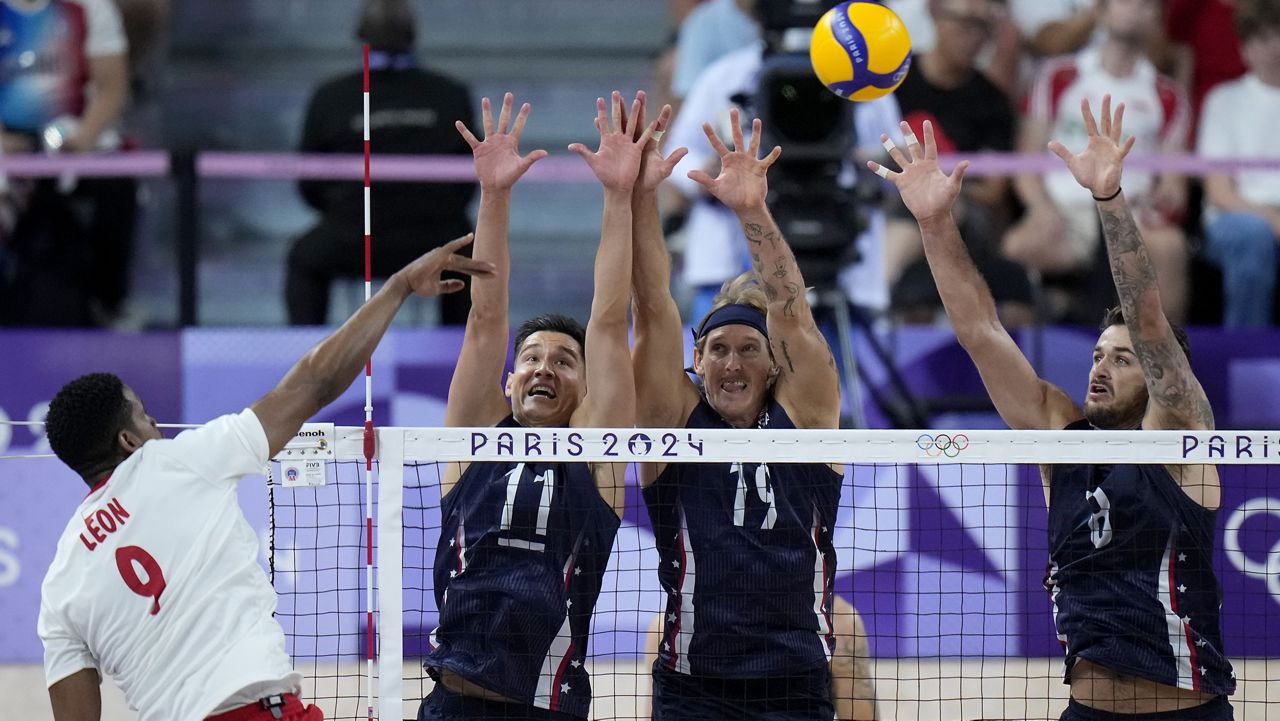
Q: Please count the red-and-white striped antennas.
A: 1